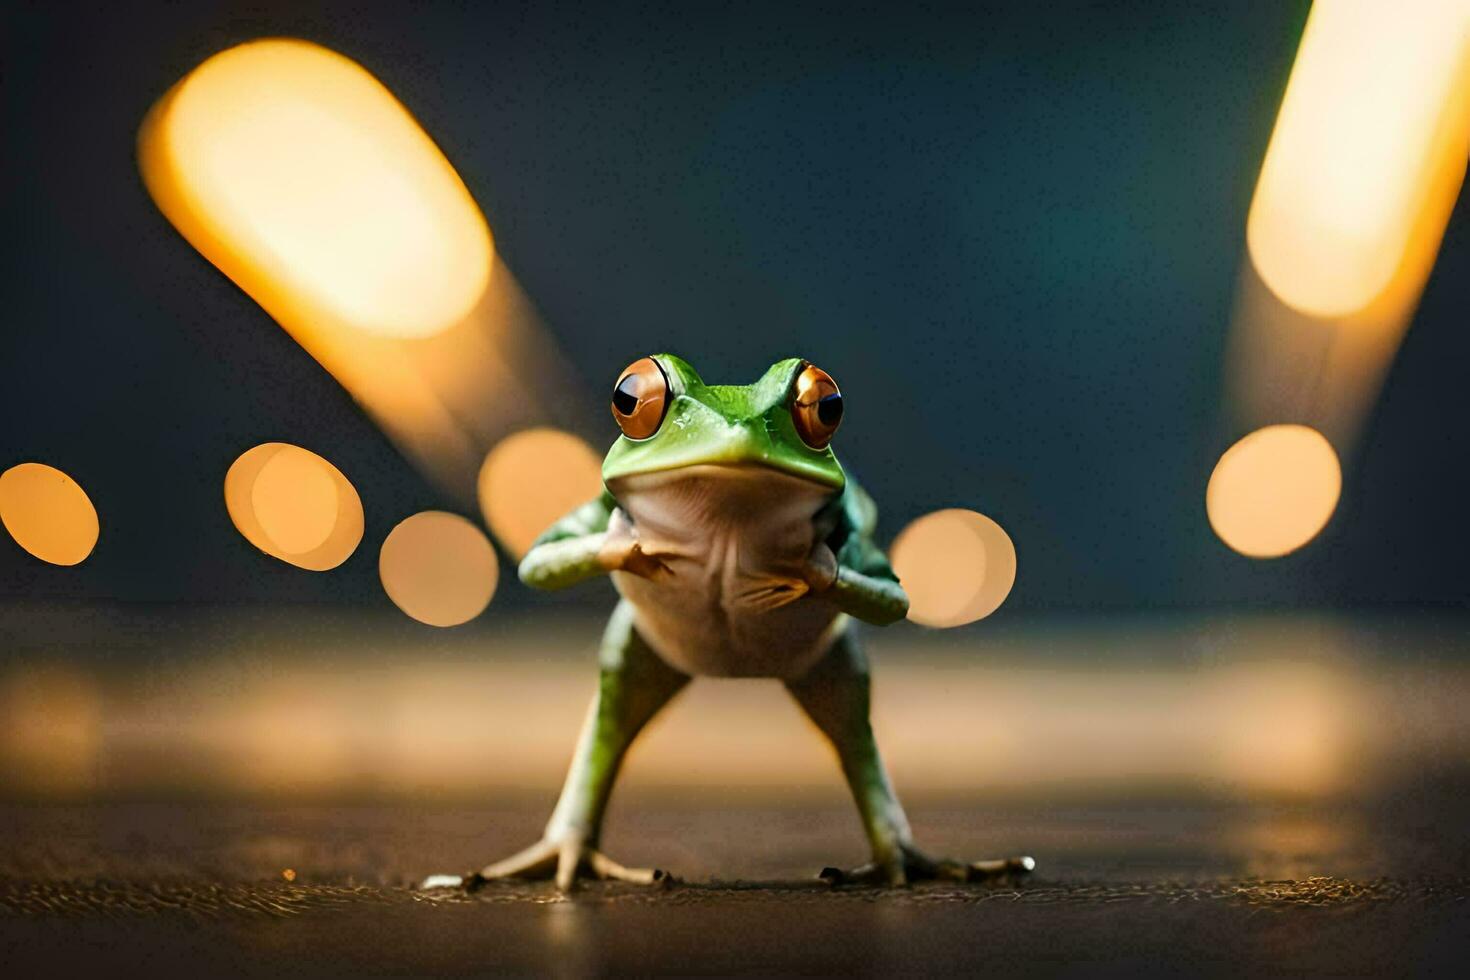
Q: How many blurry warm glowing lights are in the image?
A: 8